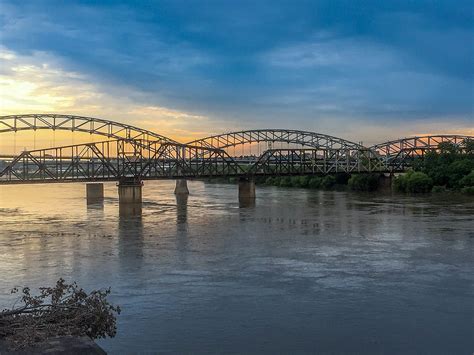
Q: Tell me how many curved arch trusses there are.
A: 3